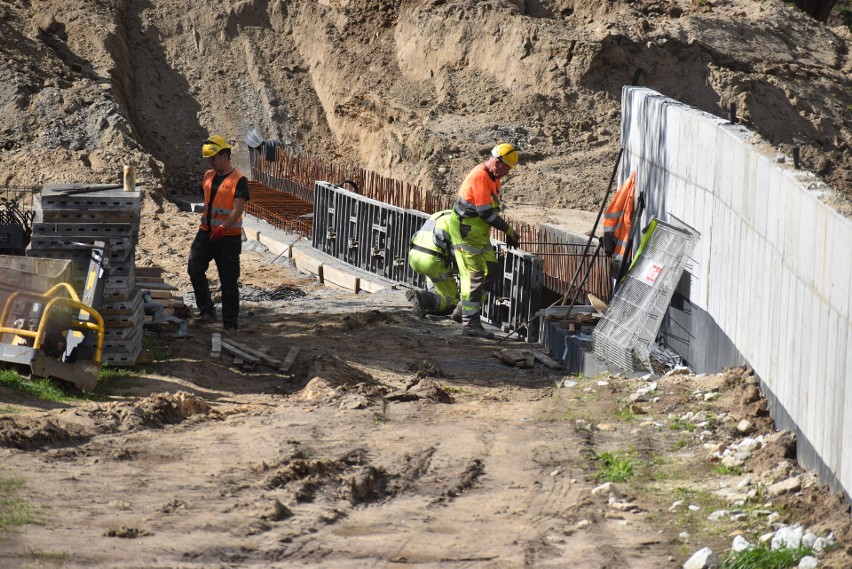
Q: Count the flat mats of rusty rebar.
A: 1